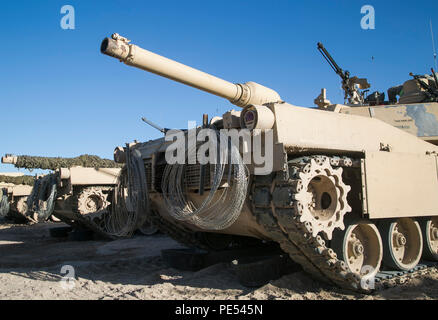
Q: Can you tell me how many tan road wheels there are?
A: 3